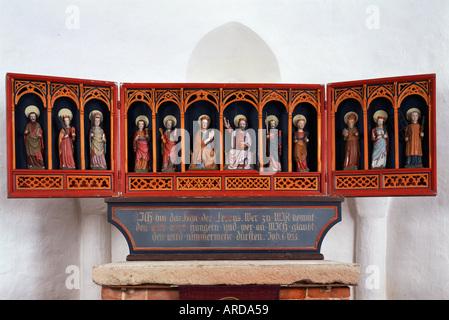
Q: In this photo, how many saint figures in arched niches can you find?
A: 12